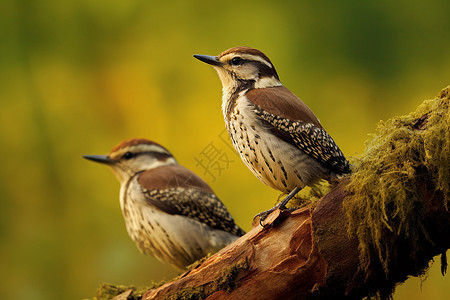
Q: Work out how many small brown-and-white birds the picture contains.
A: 2